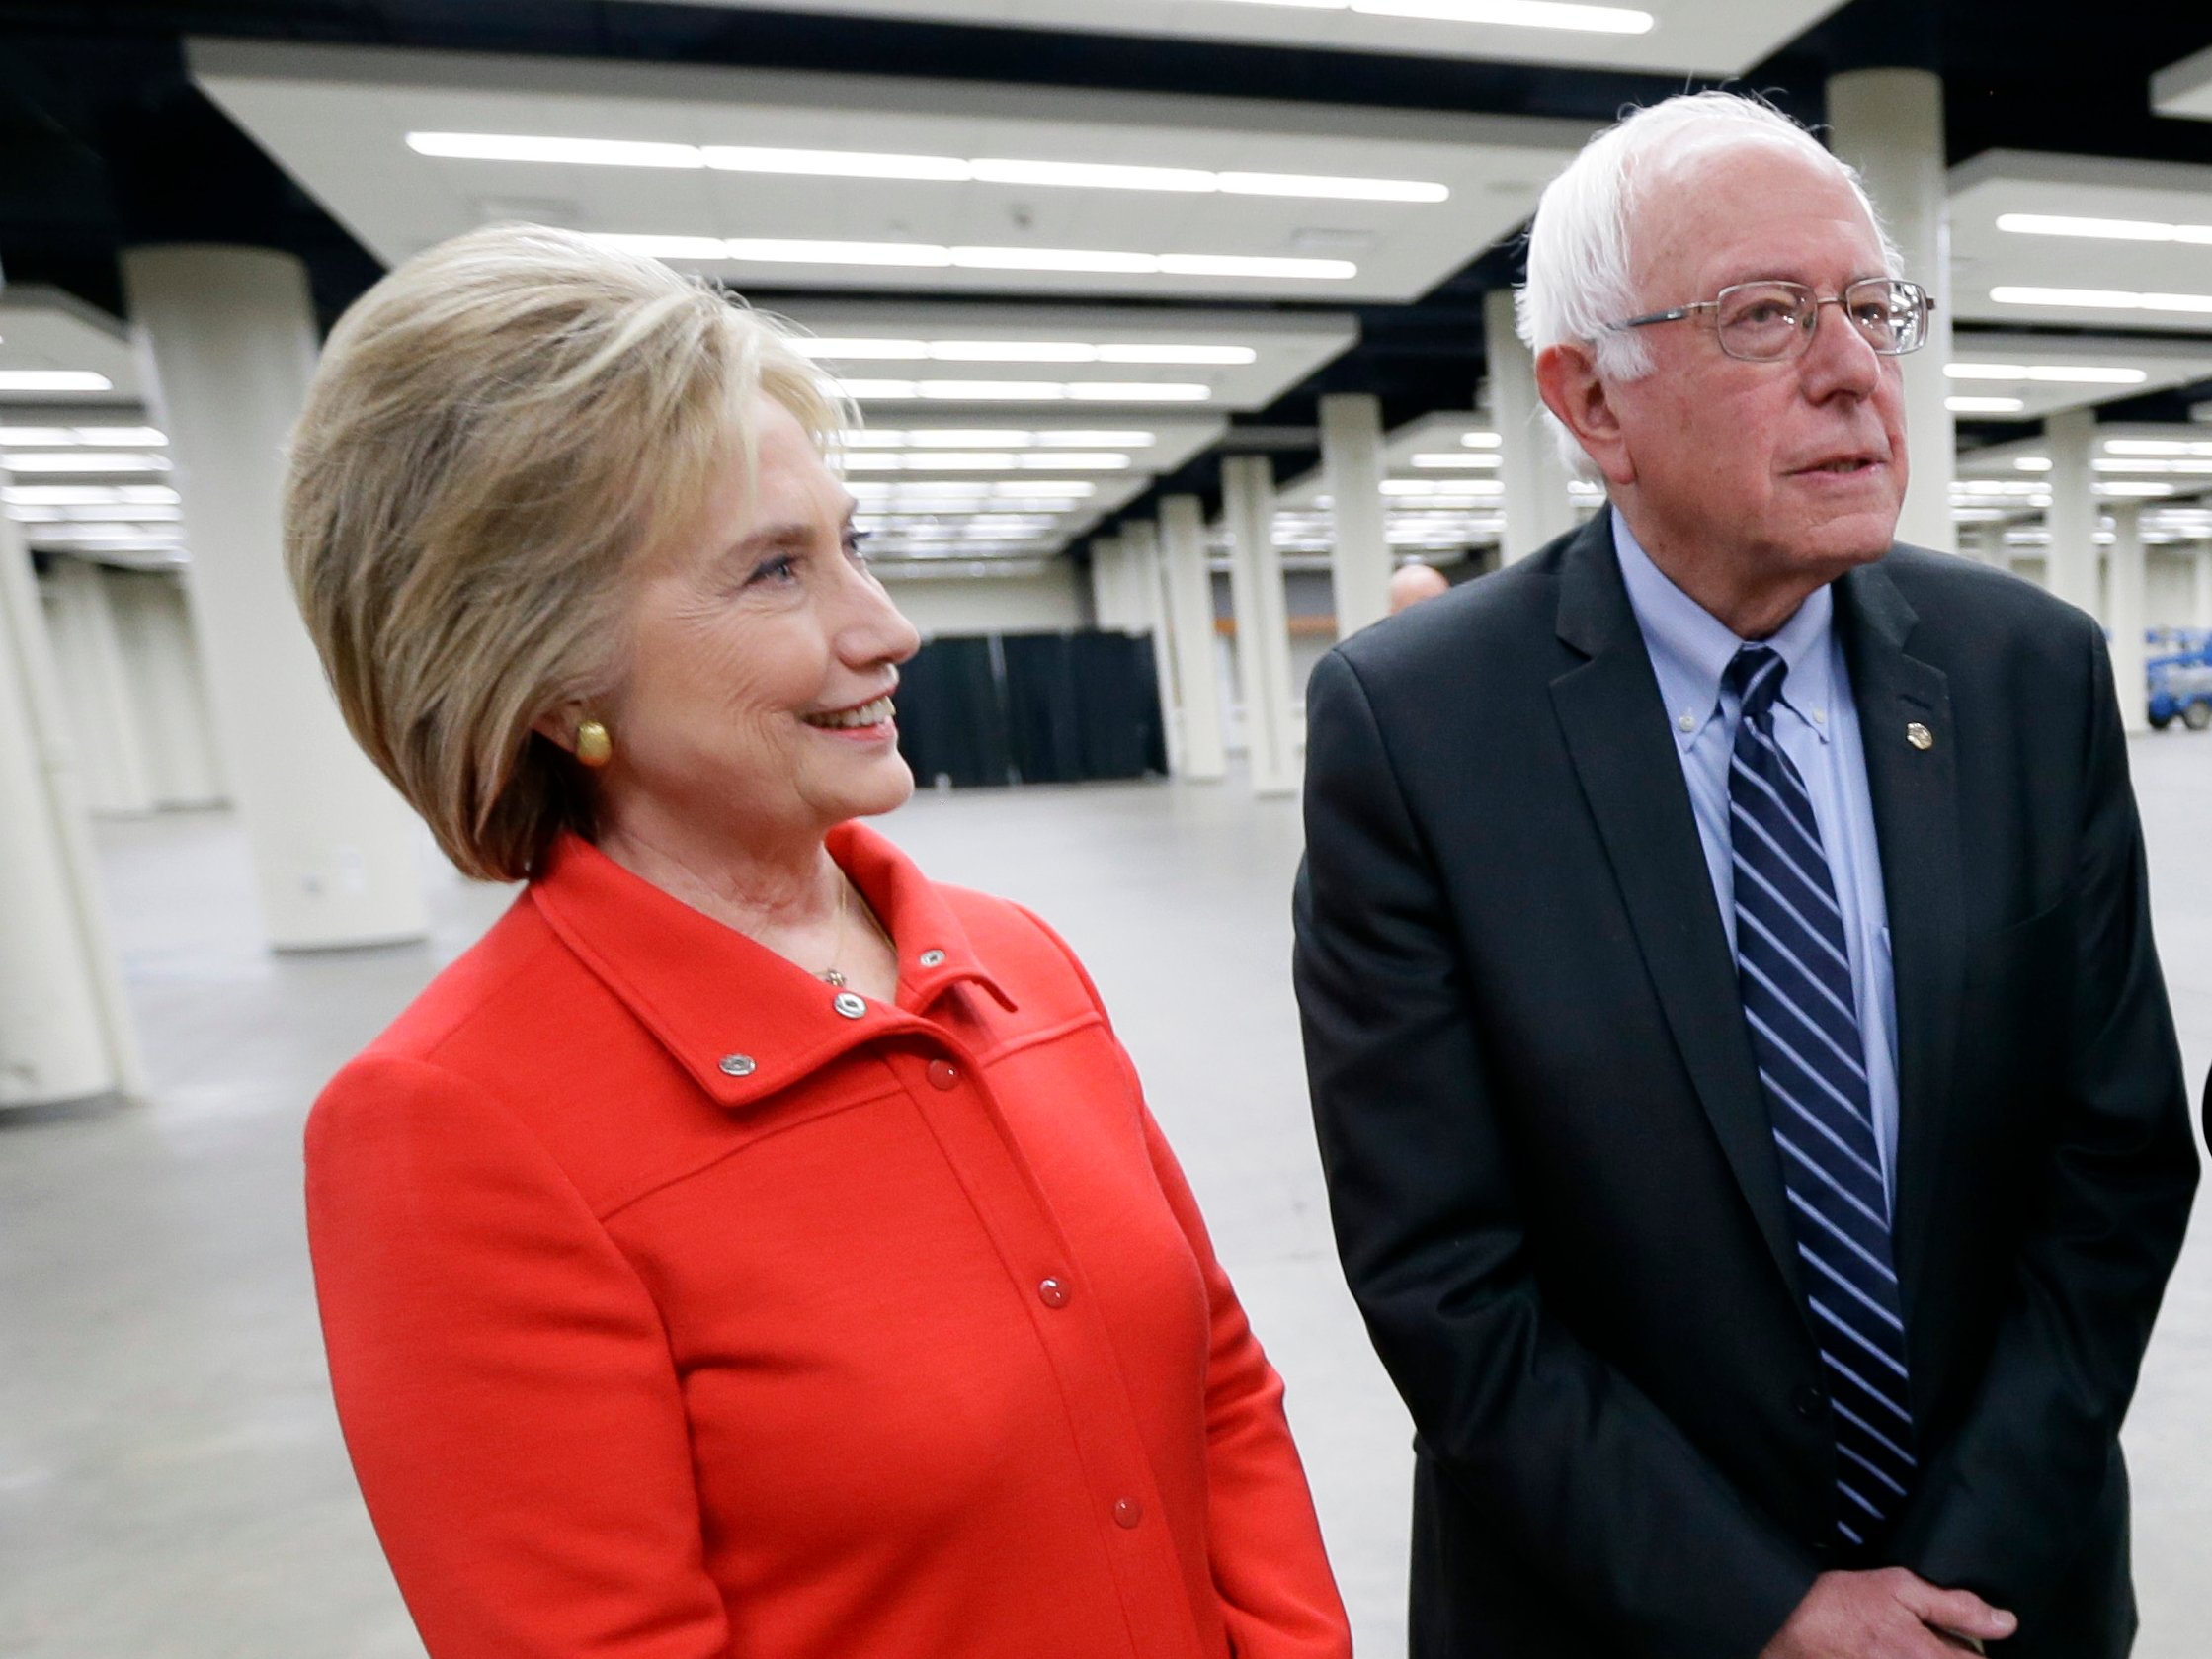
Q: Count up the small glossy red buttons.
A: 3